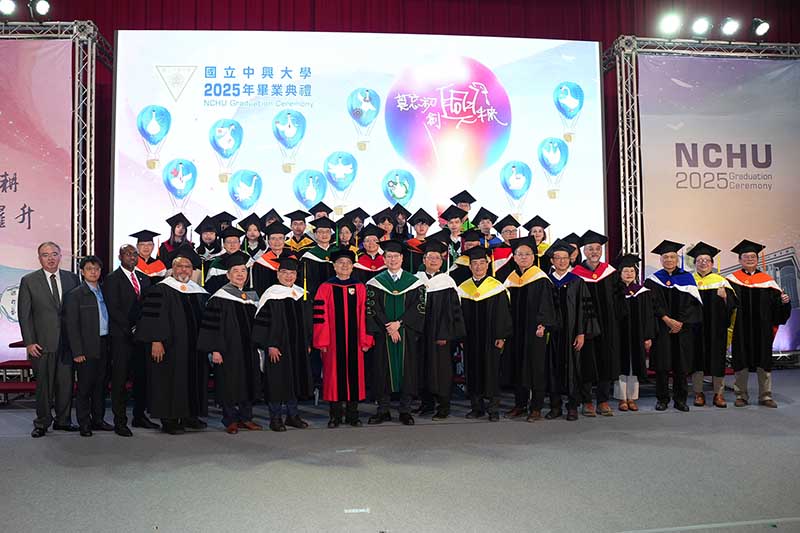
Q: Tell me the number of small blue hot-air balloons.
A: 12